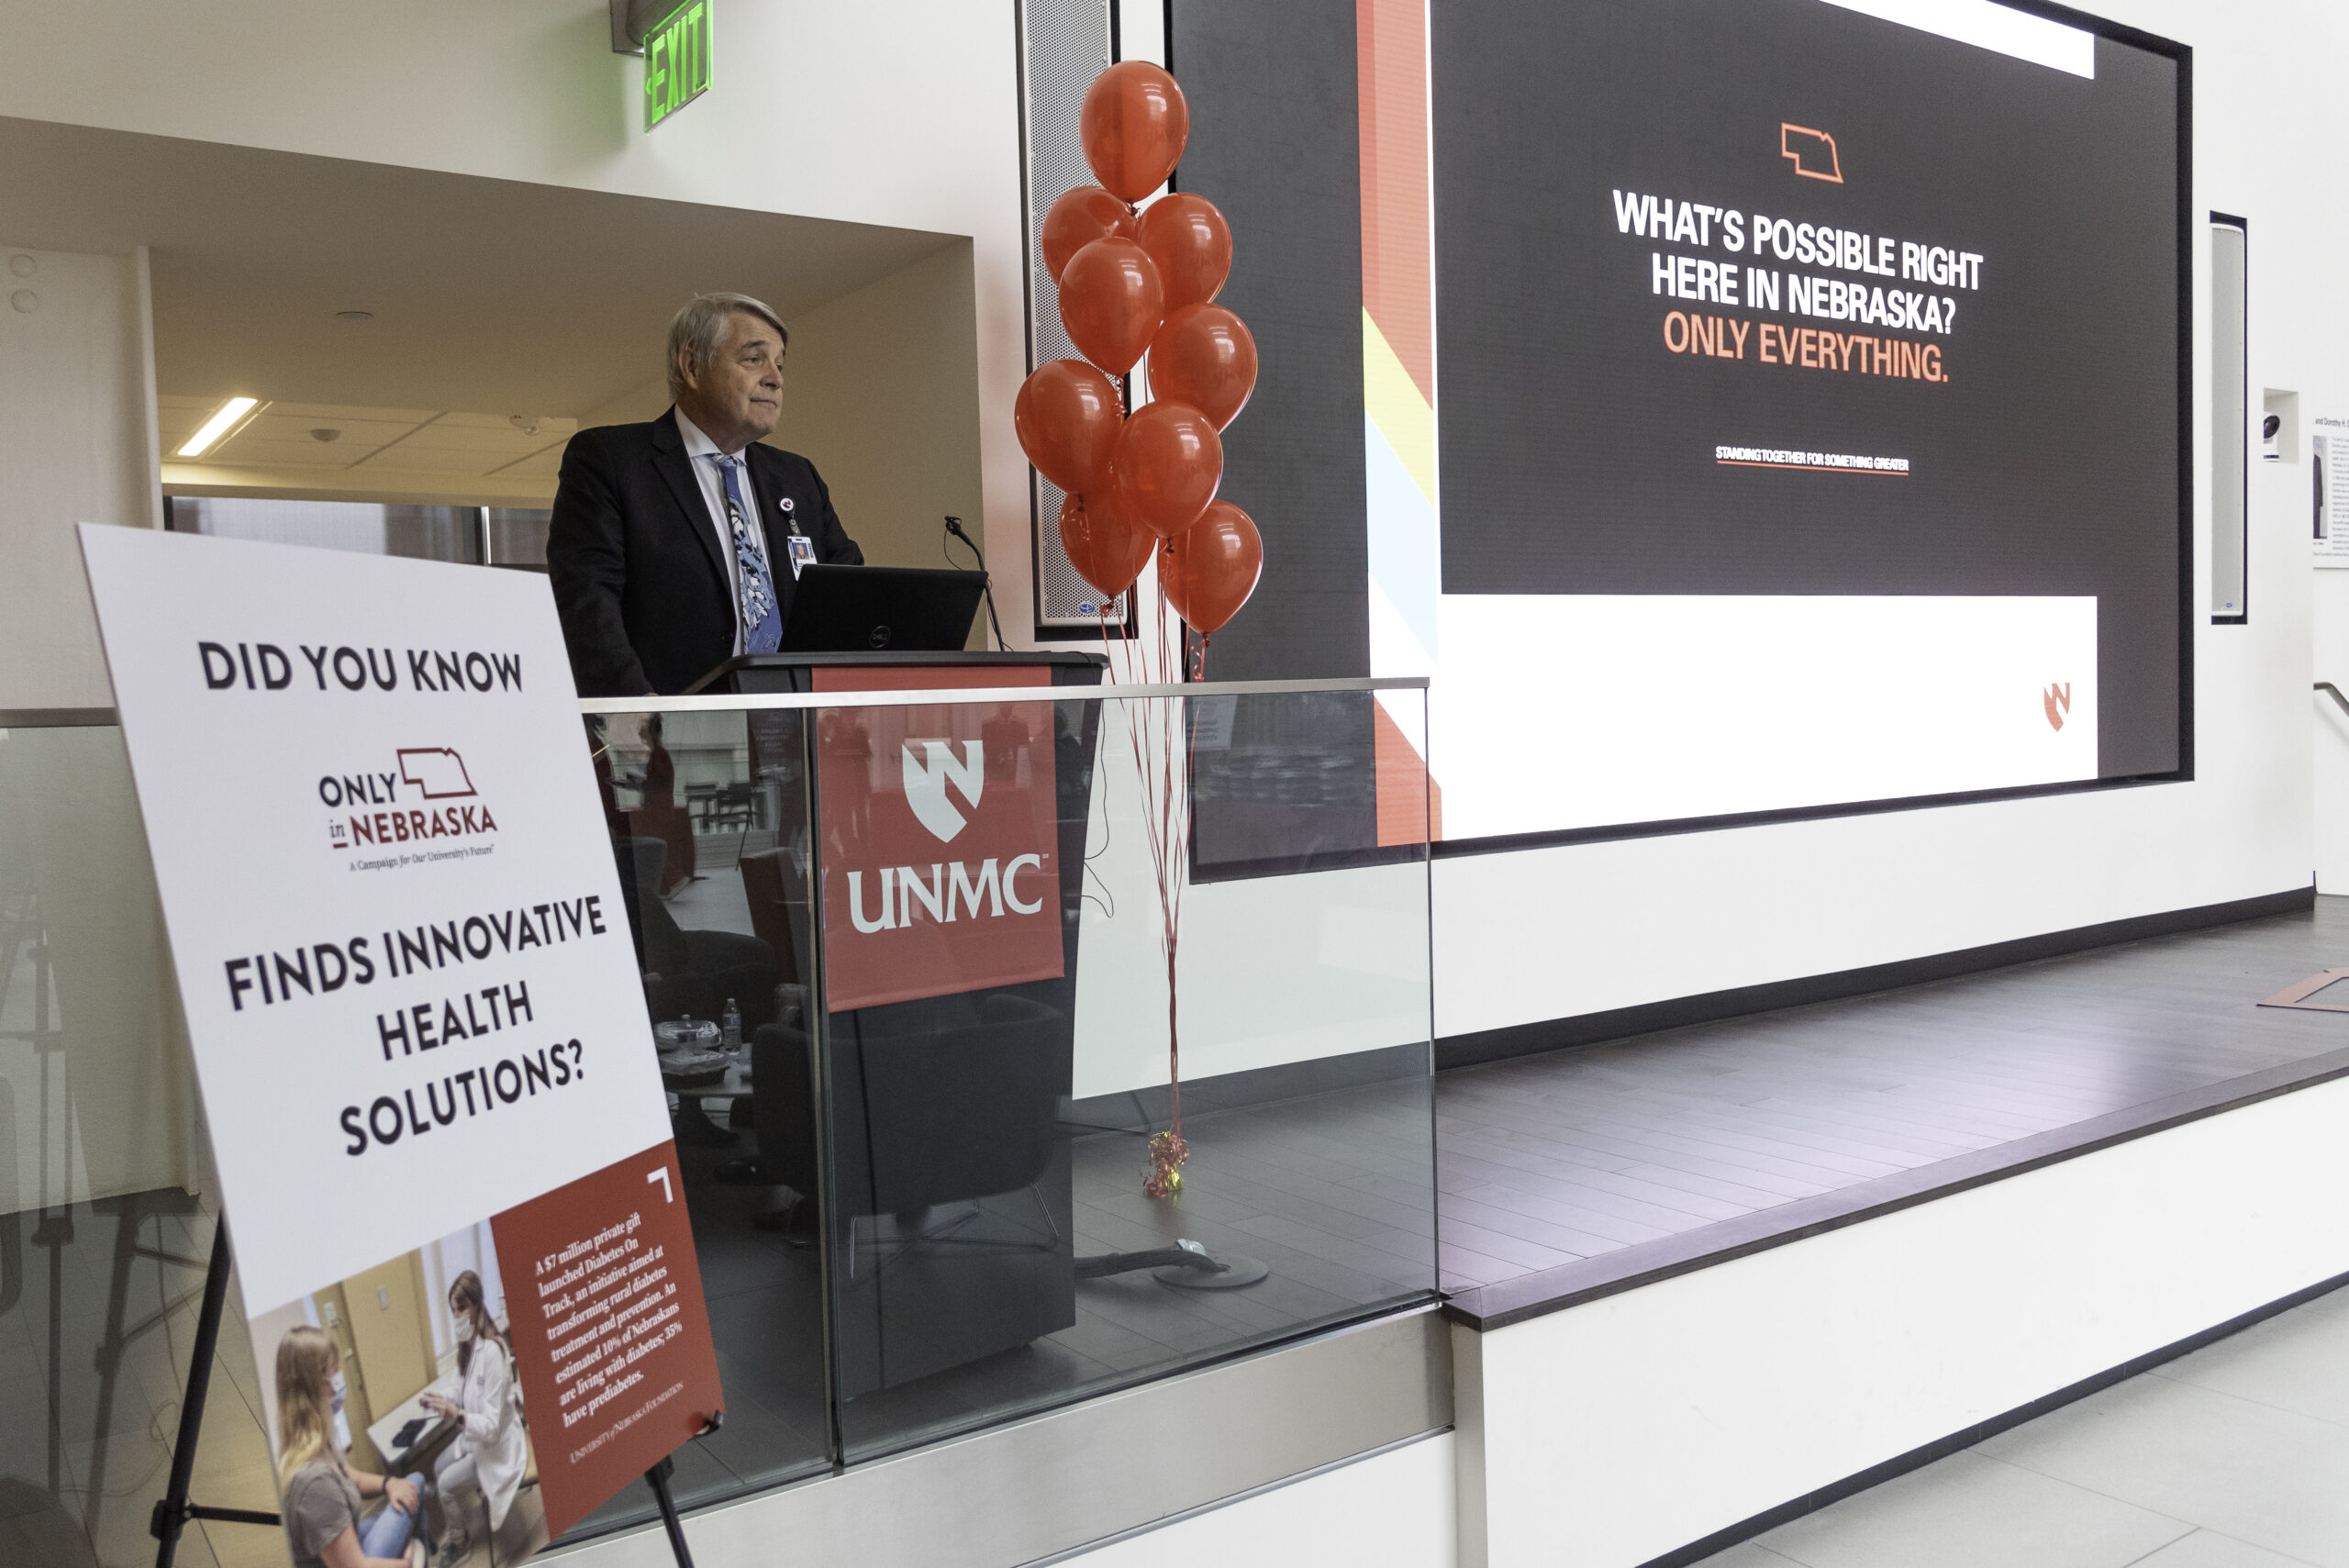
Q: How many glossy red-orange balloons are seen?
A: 9